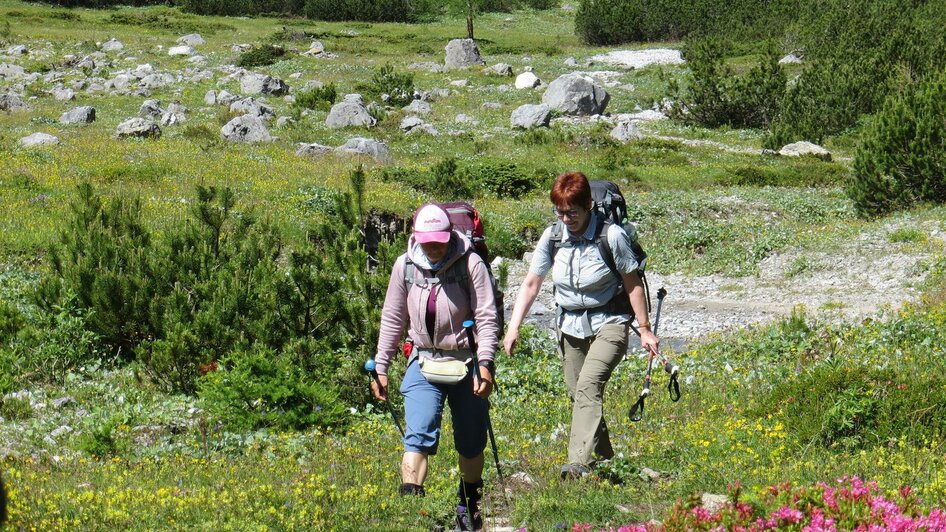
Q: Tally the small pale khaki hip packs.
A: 1